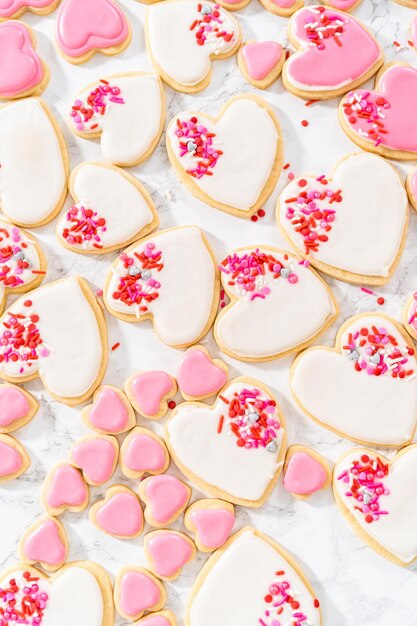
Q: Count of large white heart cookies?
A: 15